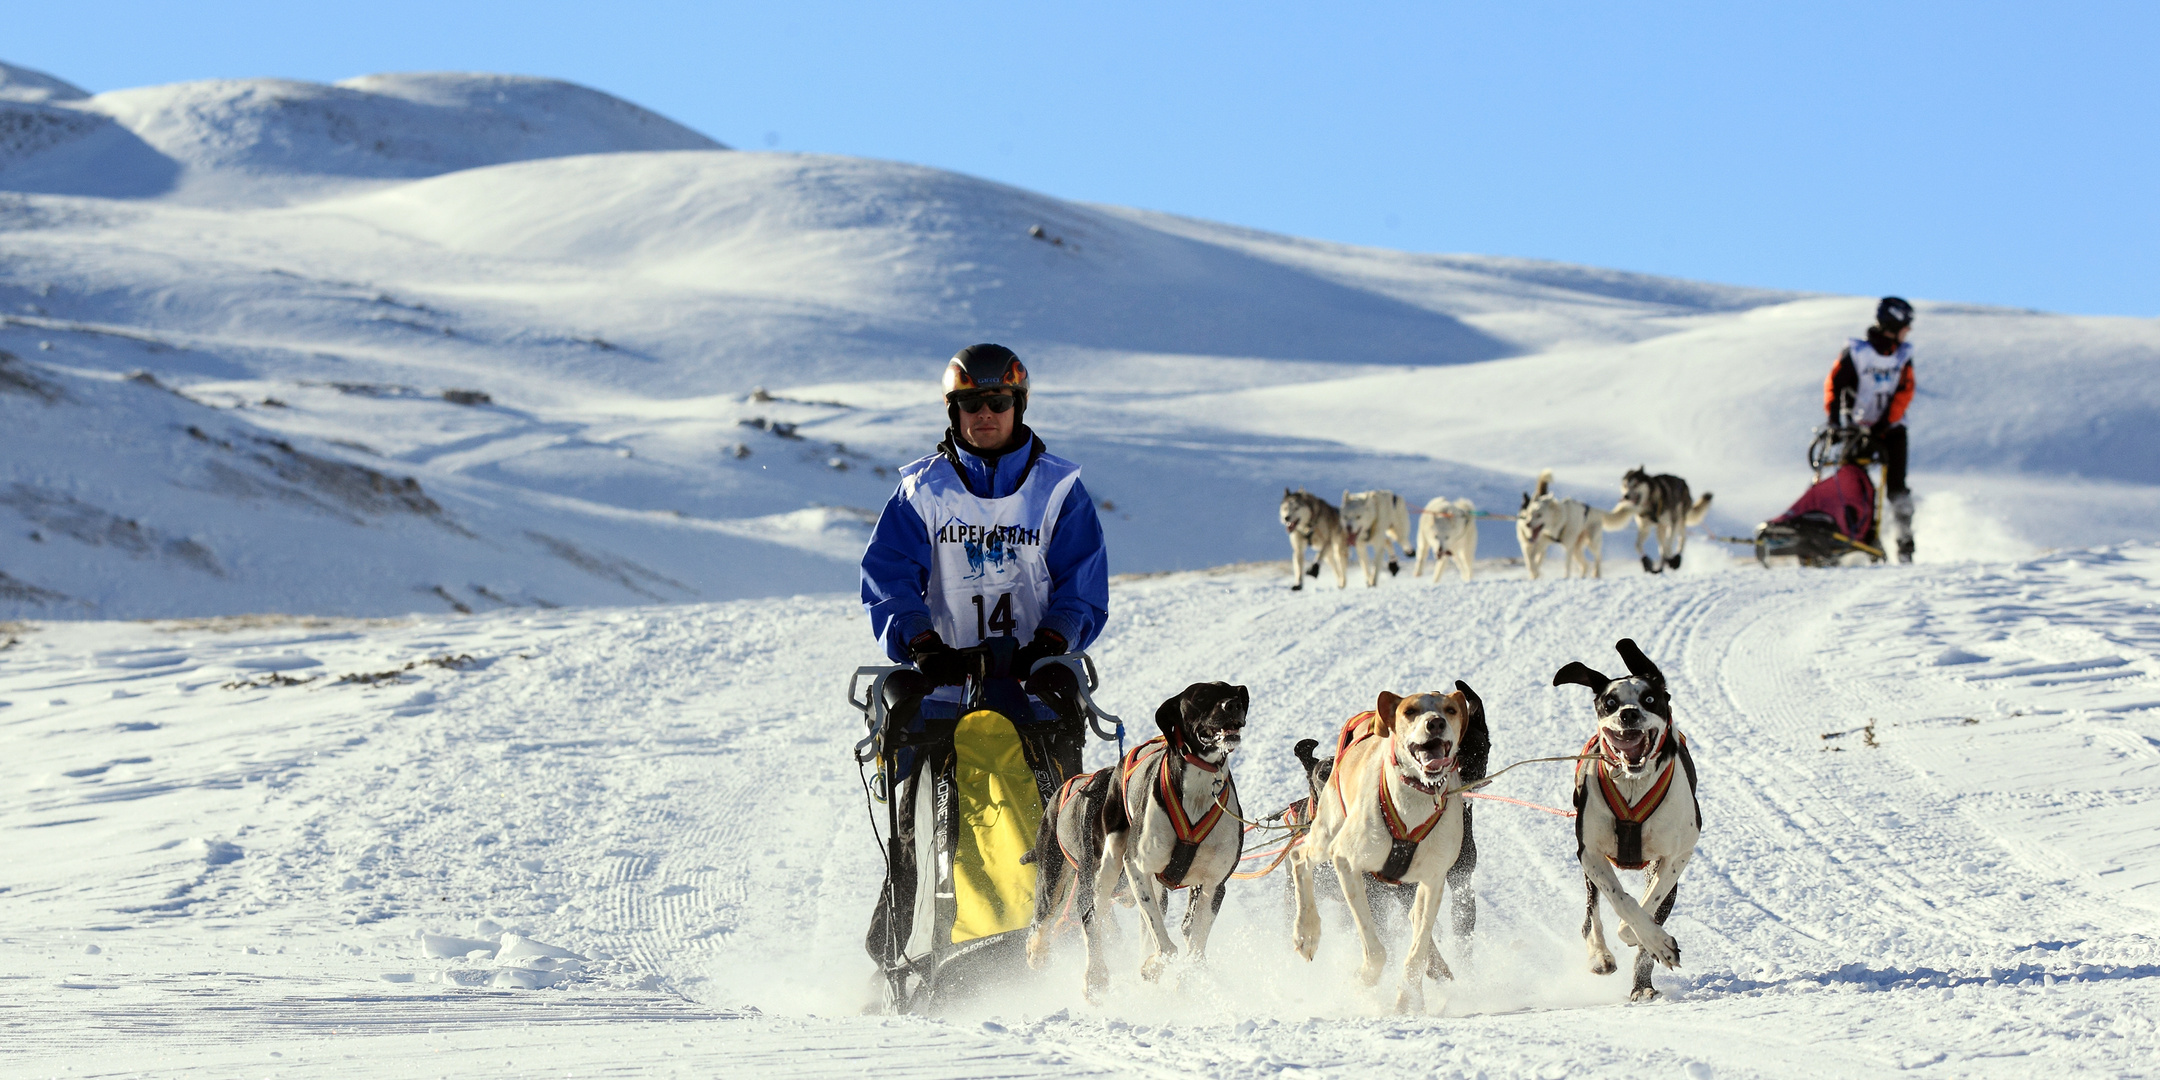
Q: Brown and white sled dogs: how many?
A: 1